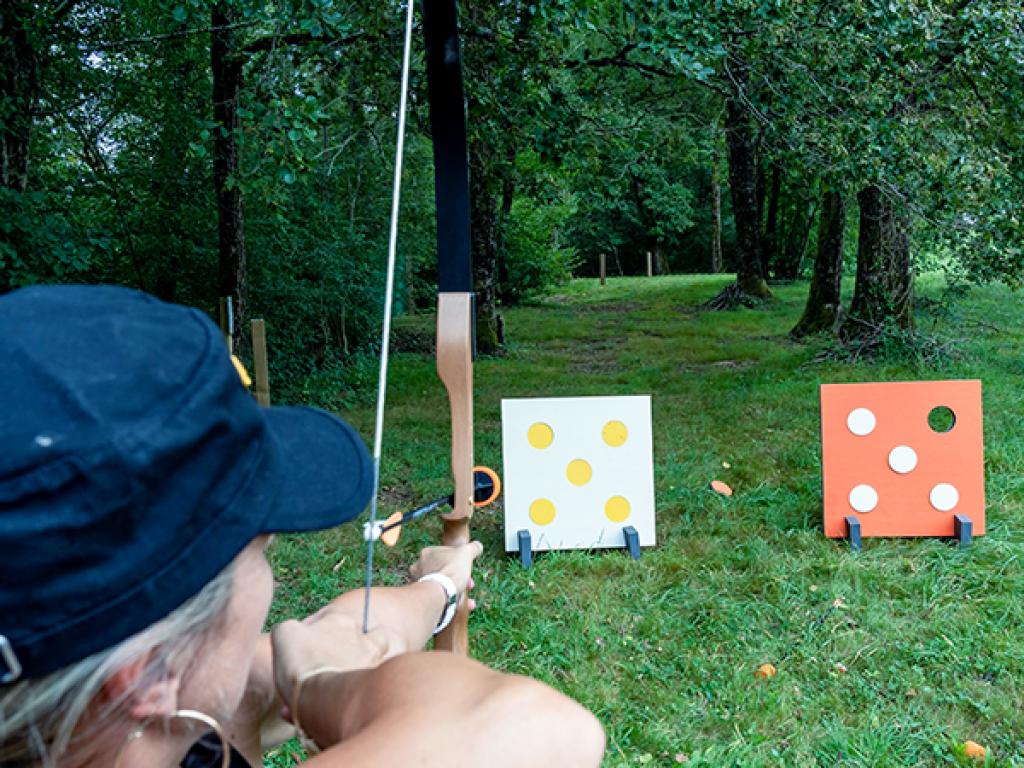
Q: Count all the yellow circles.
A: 5